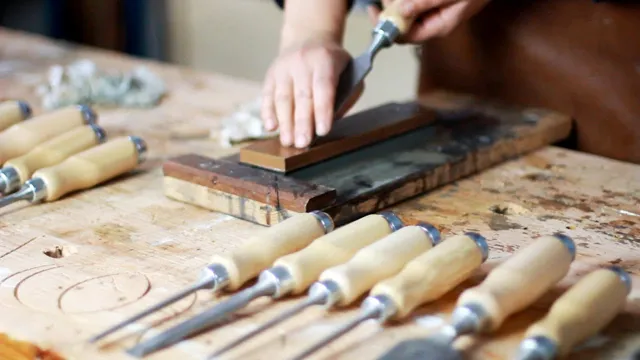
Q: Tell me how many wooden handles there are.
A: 11